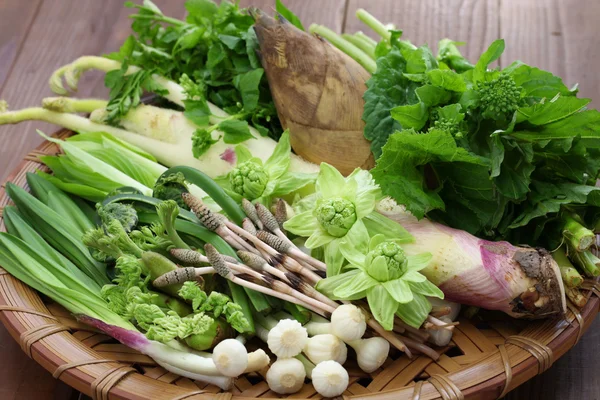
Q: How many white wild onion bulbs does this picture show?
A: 7